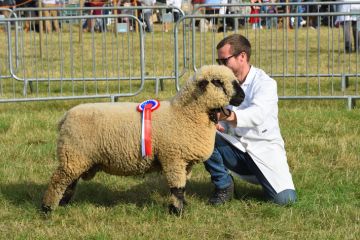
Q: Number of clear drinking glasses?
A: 0